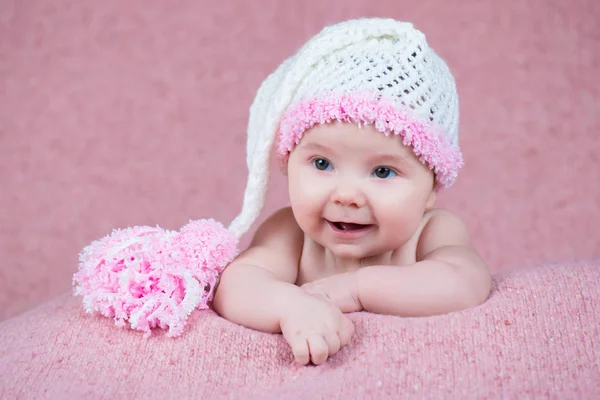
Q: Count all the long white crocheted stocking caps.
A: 1